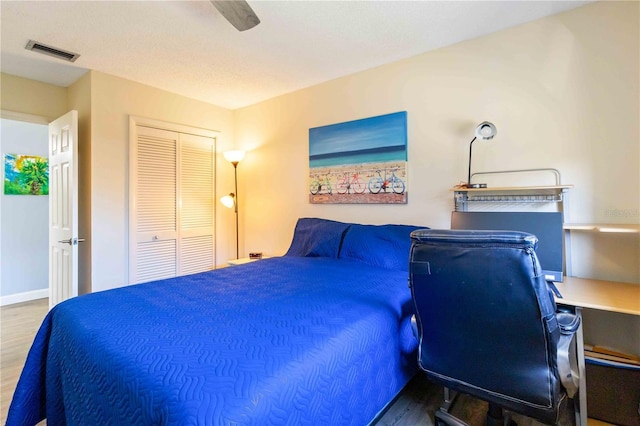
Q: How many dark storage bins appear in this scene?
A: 1